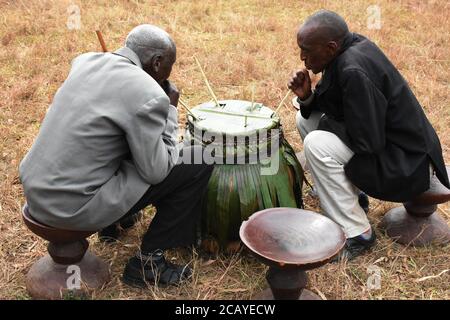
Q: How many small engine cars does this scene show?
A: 0